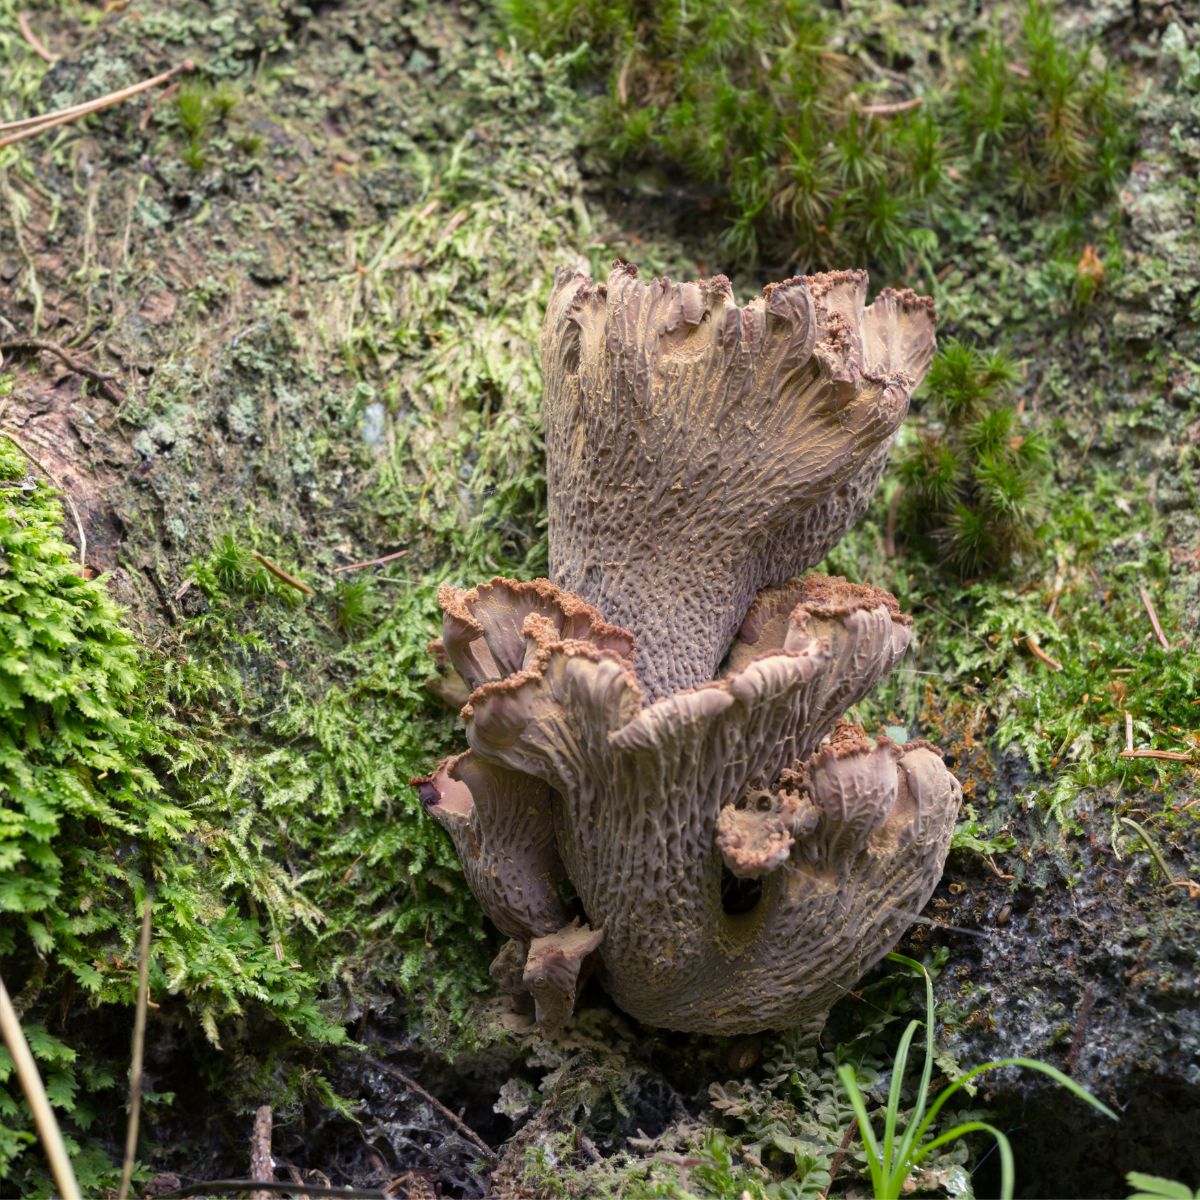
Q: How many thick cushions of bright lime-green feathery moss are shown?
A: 1